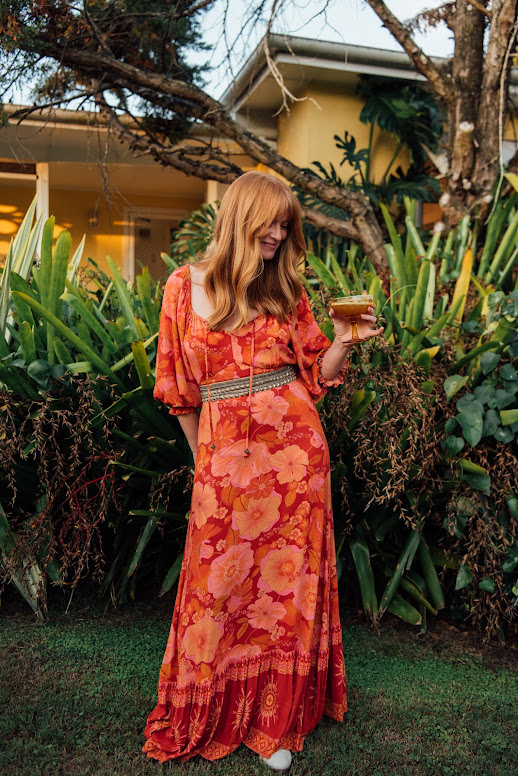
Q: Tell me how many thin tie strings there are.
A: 2